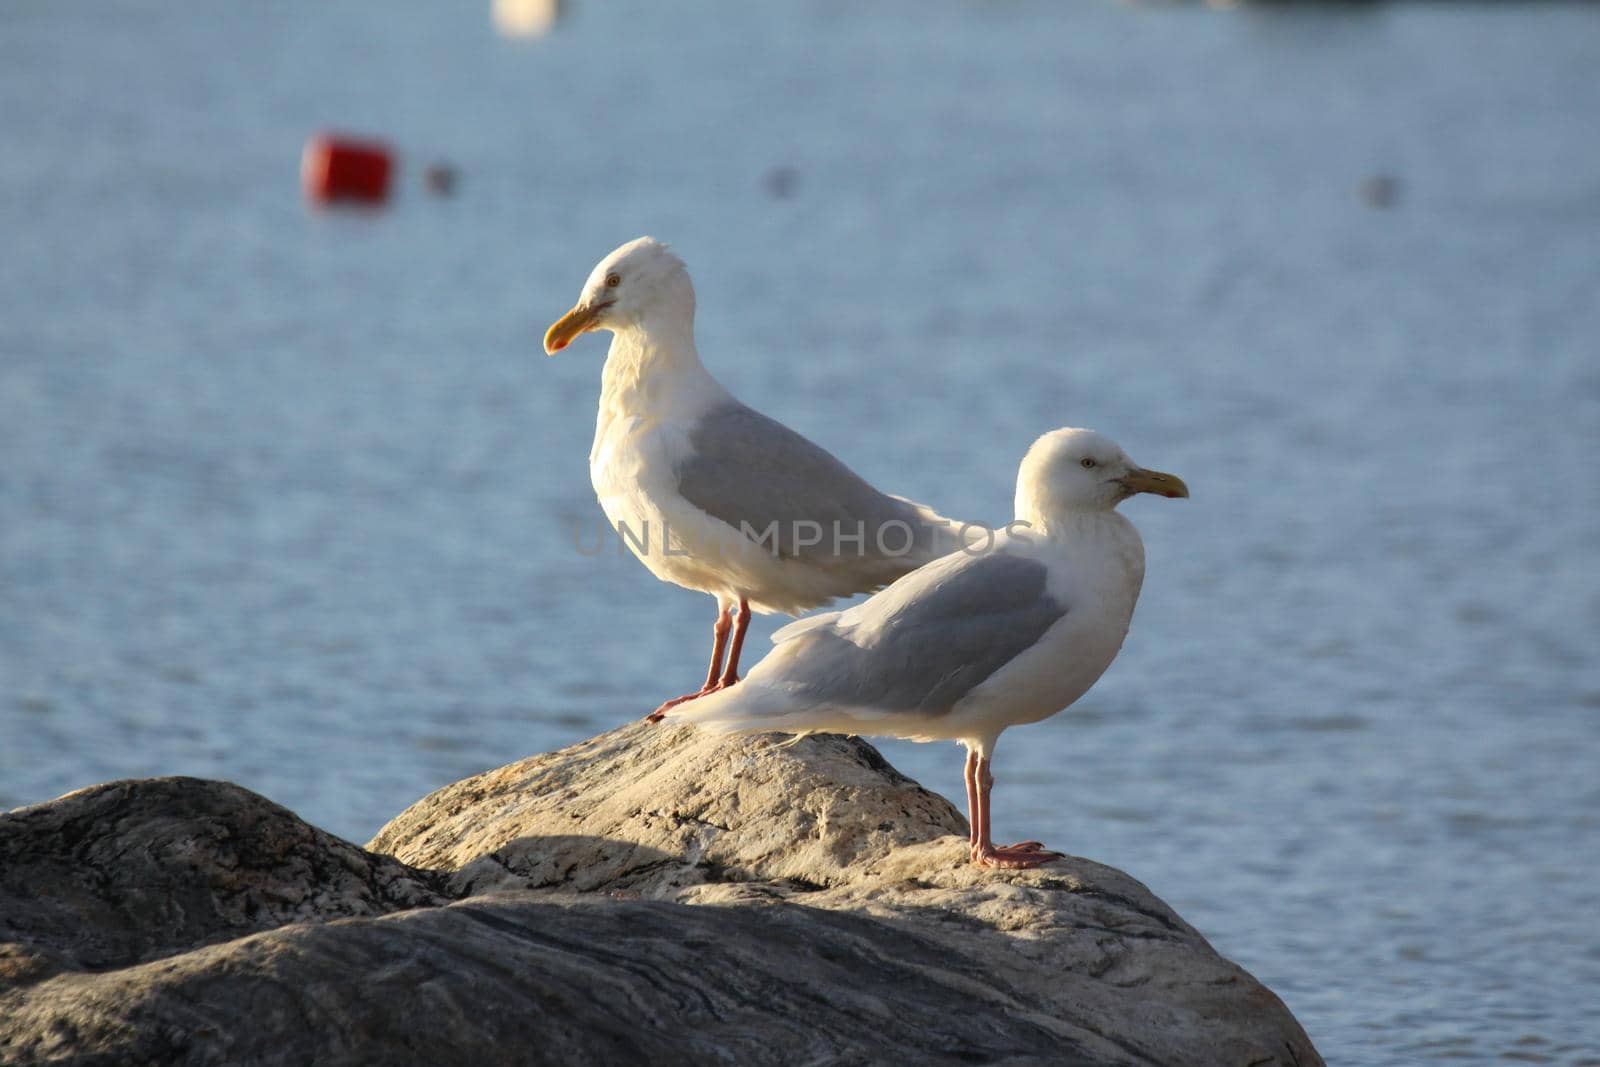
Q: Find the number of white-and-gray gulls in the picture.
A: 2